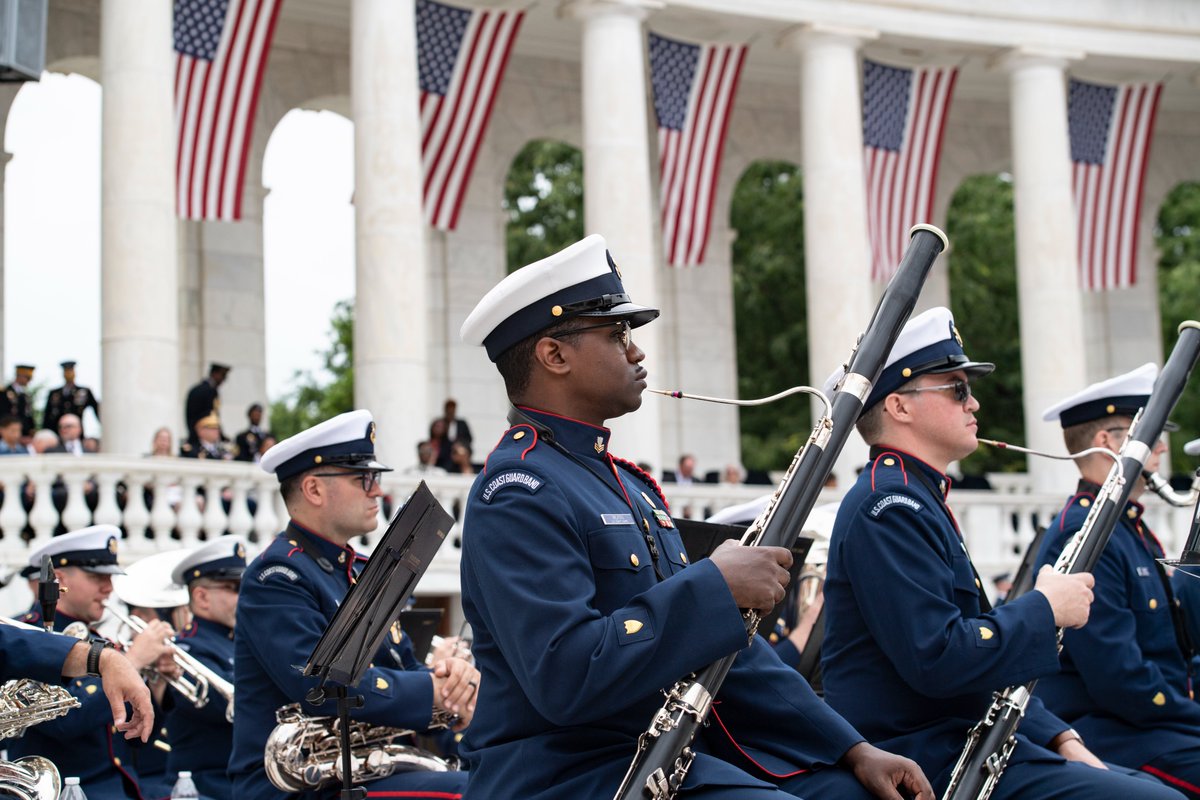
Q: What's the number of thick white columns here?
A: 5